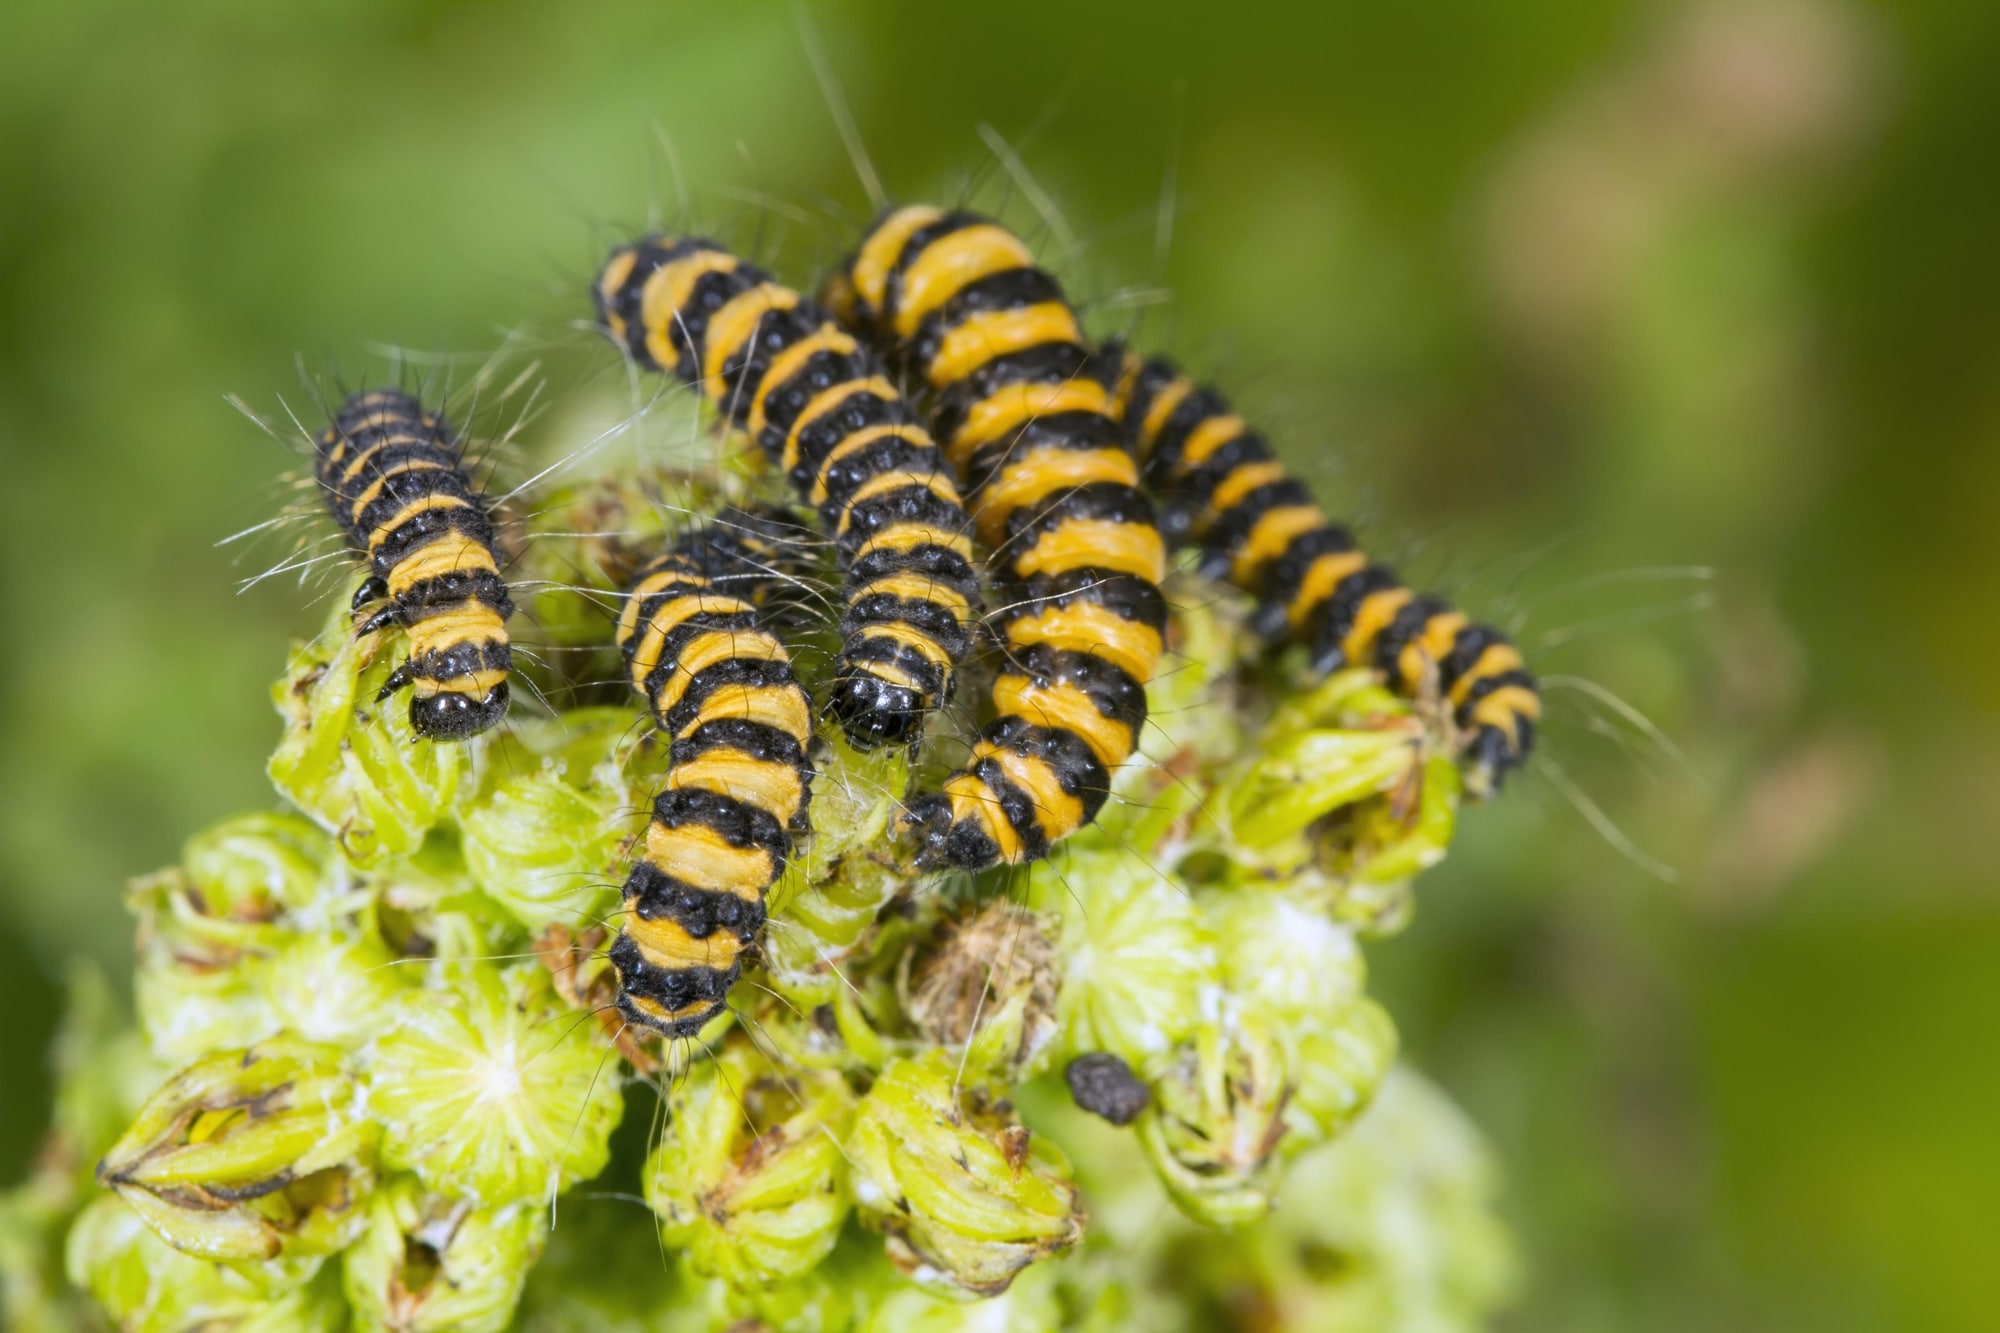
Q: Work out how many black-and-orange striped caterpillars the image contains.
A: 5